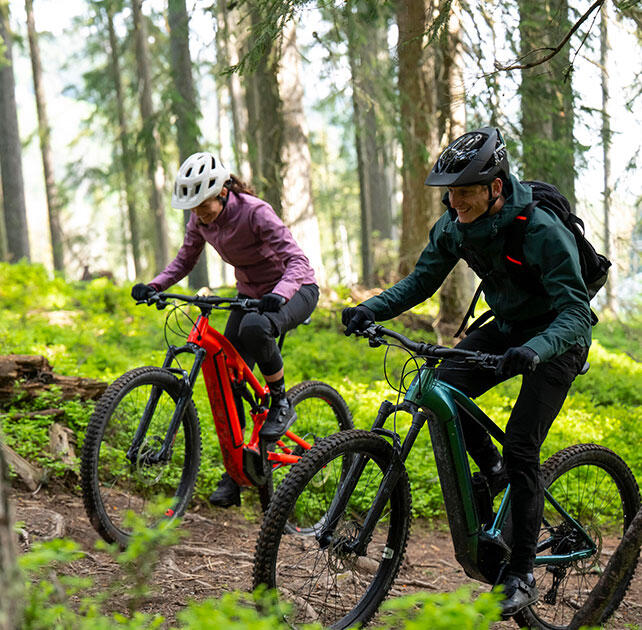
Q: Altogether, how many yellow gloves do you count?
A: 0